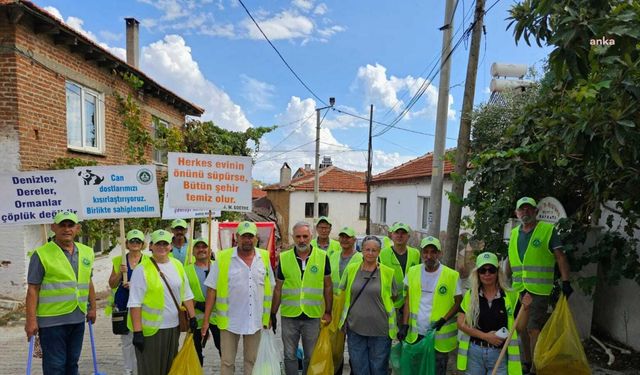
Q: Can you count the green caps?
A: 12